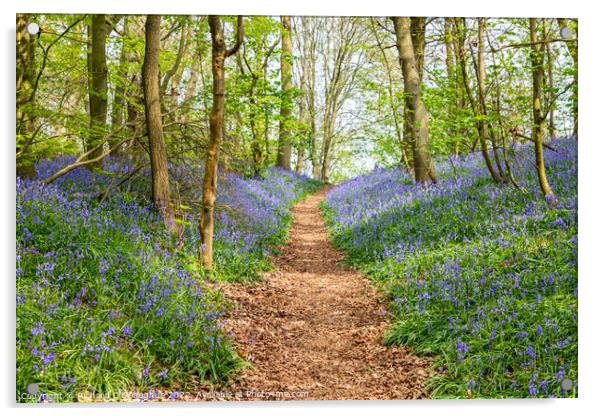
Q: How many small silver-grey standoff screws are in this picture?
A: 4